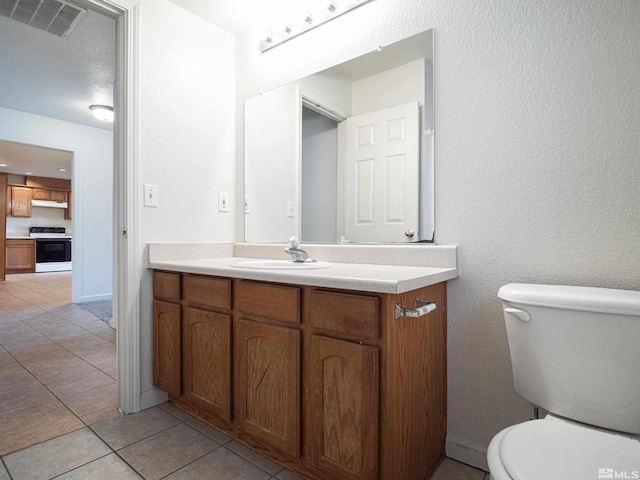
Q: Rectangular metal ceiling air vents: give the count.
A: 1